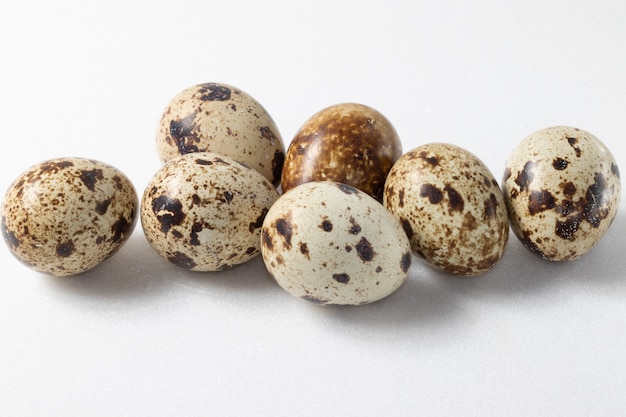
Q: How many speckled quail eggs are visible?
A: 7